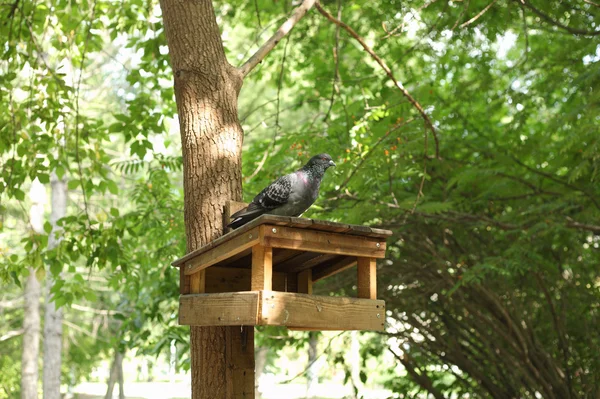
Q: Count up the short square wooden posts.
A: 4